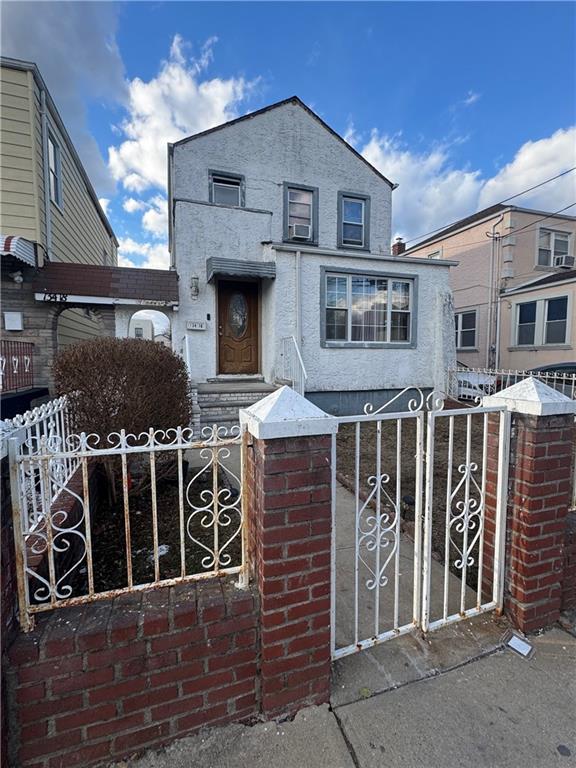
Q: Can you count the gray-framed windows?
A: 4